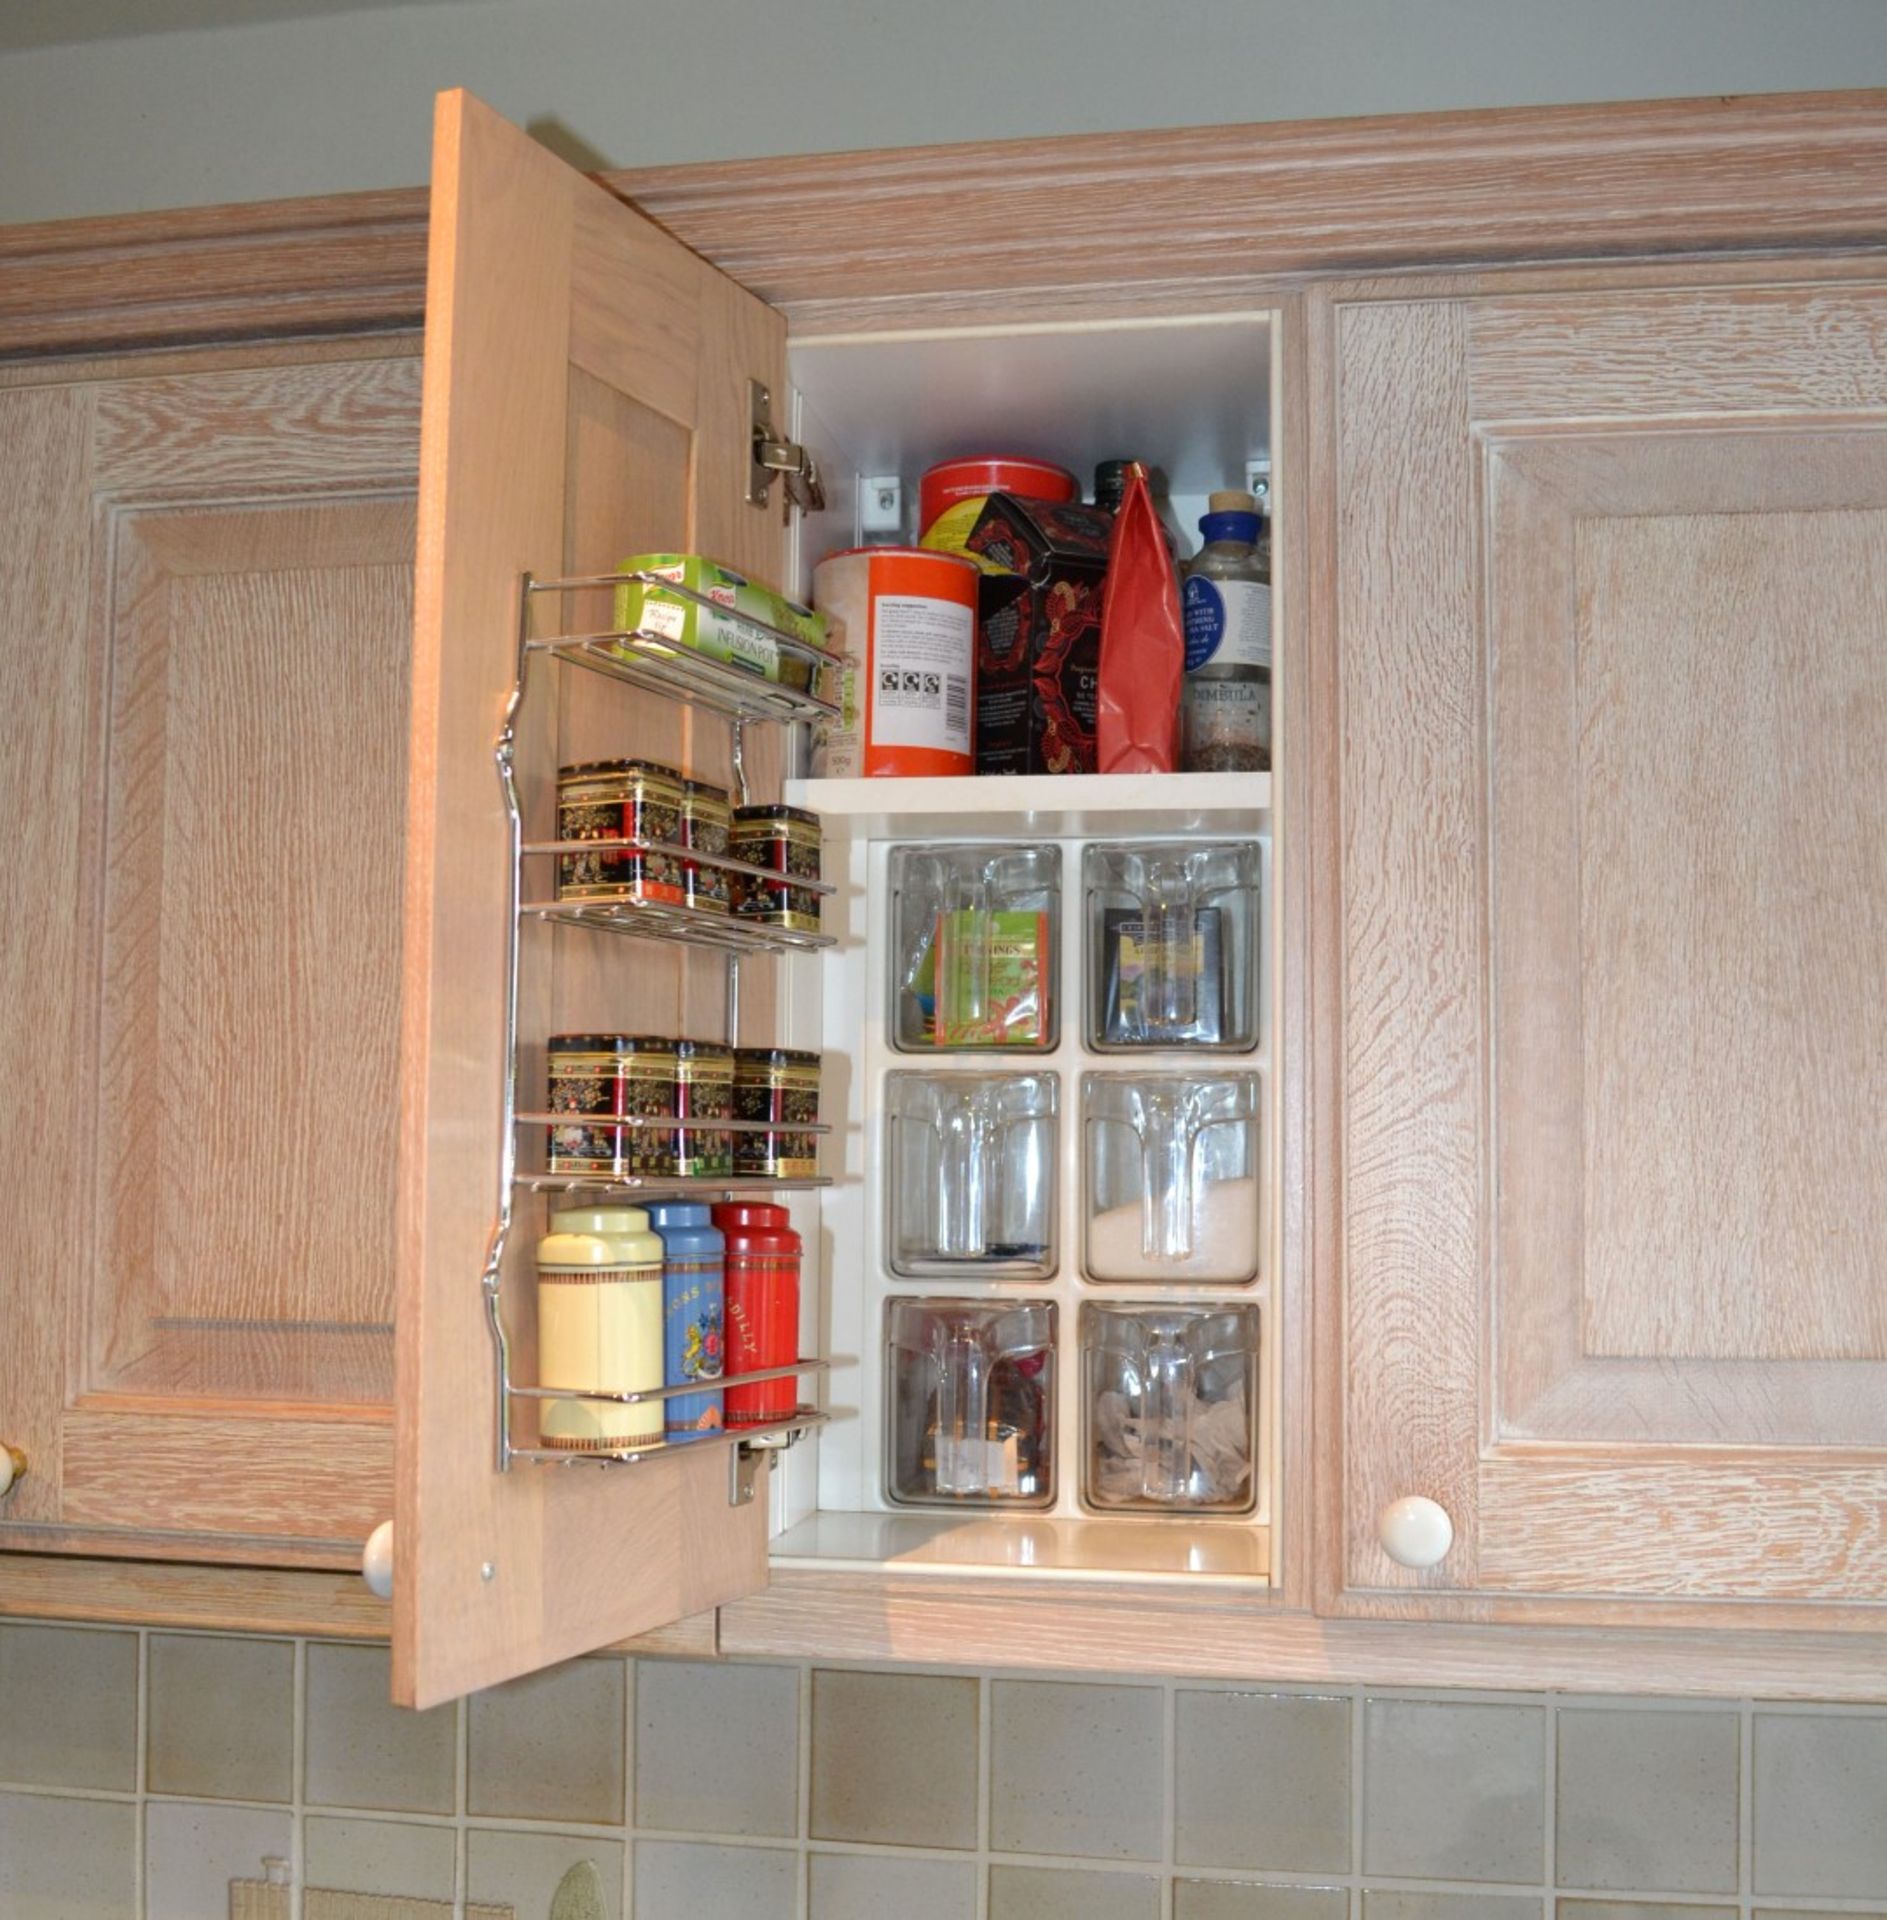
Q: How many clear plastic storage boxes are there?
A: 6